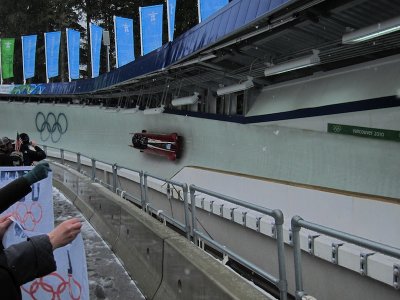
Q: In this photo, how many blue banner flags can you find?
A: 8